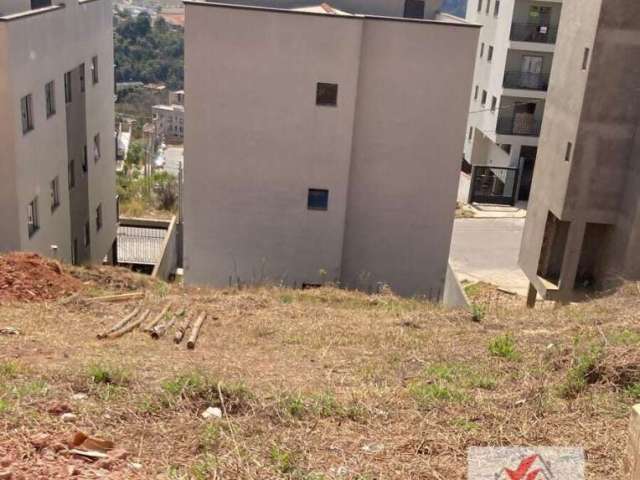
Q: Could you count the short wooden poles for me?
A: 6